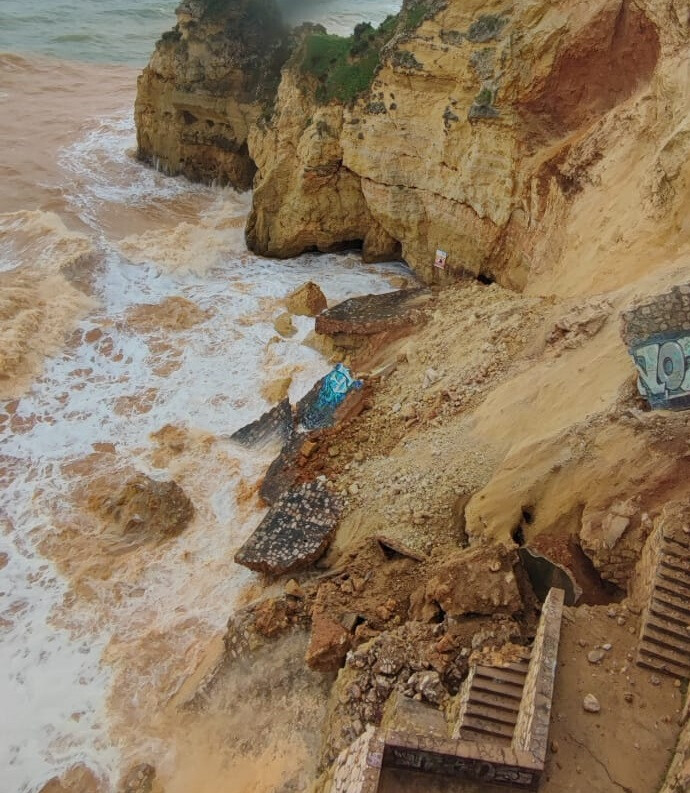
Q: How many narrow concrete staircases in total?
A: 2